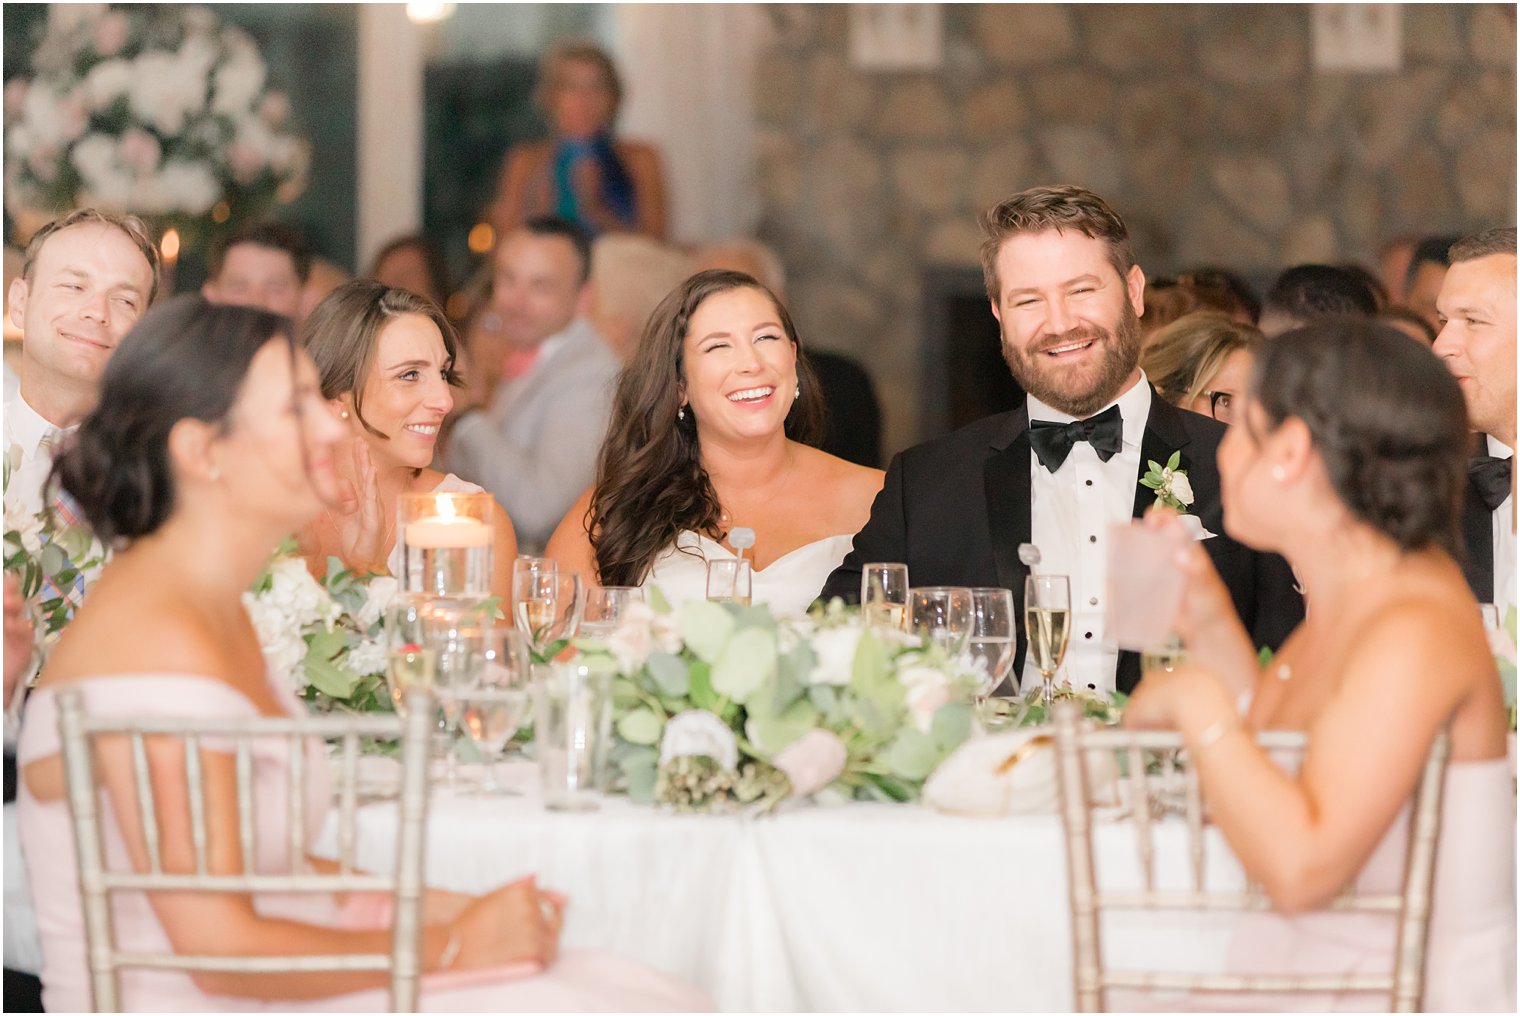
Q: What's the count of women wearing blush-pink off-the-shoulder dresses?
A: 2